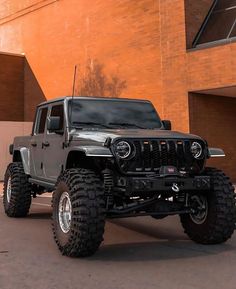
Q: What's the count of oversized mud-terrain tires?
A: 3